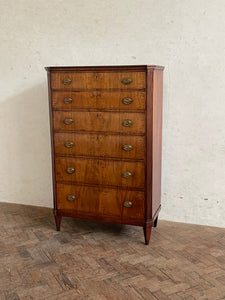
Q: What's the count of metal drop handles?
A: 12